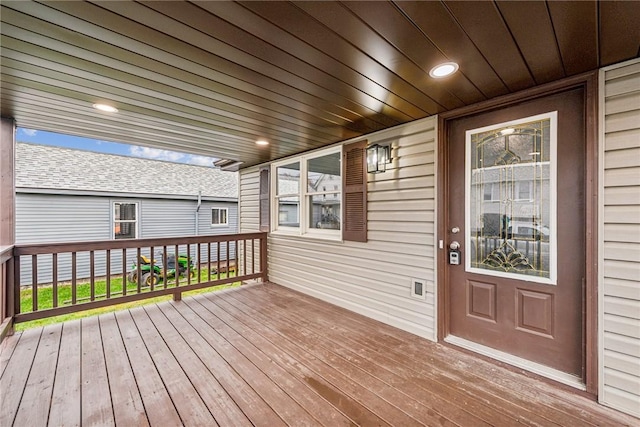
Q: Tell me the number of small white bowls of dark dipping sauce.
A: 0